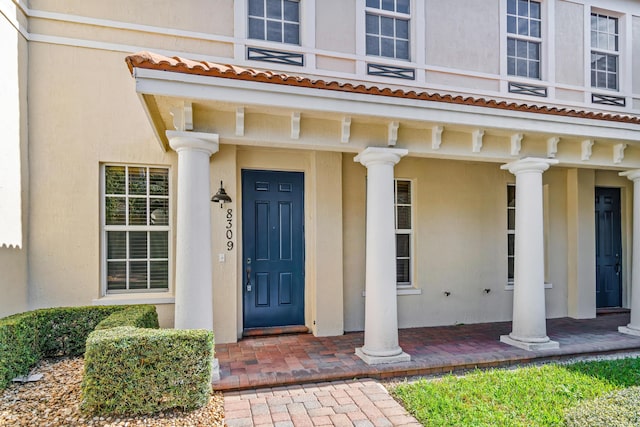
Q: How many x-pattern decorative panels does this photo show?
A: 4